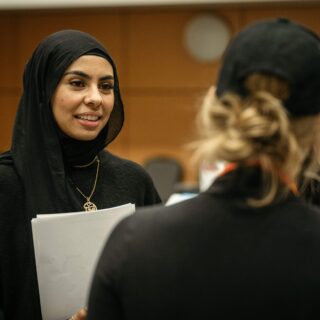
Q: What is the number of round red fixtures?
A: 0